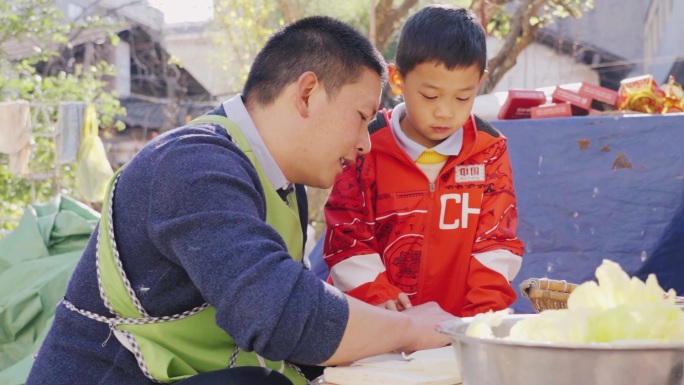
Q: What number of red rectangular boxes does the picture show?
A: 4